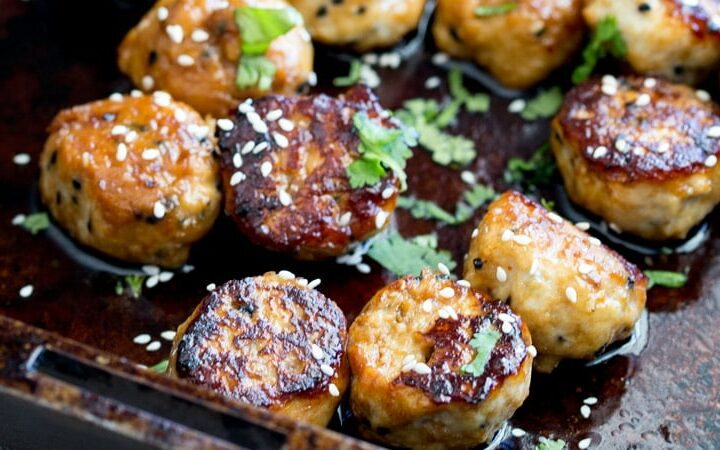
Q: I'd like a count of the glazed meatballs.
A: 10